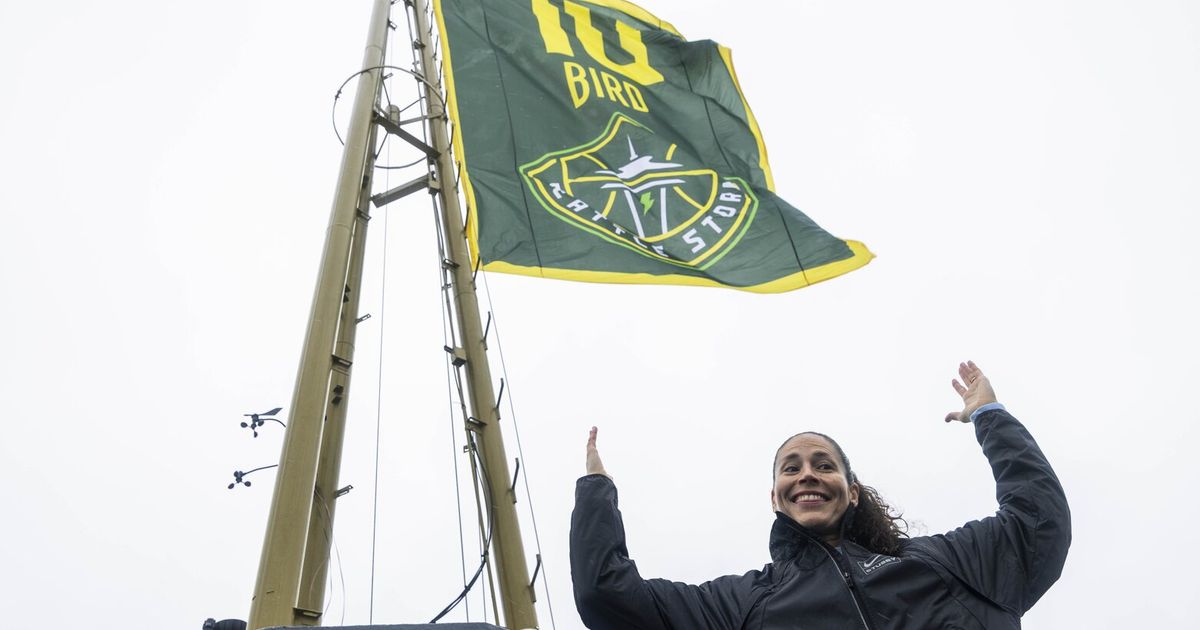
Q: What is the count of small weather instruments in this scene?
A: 2